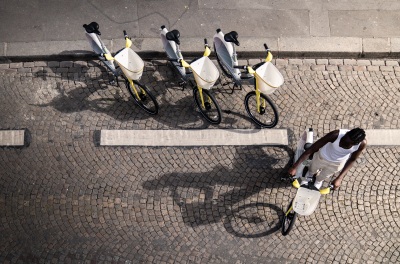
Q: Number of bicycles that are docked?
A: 3